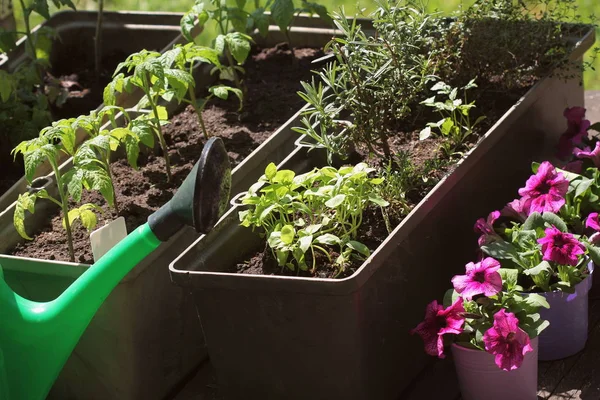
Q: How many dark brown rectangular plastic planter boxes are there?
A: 3